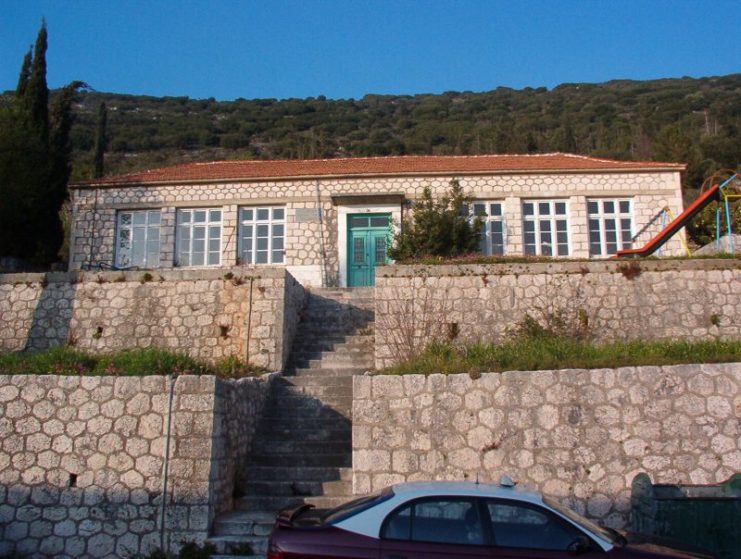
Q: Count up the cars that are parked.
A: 1